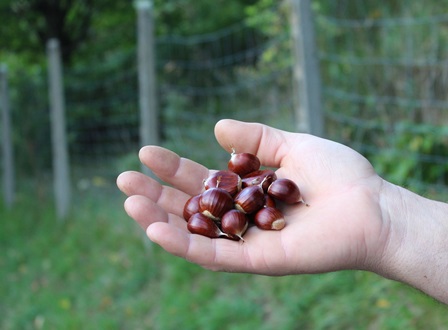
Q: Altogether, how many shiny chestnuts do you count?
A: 11